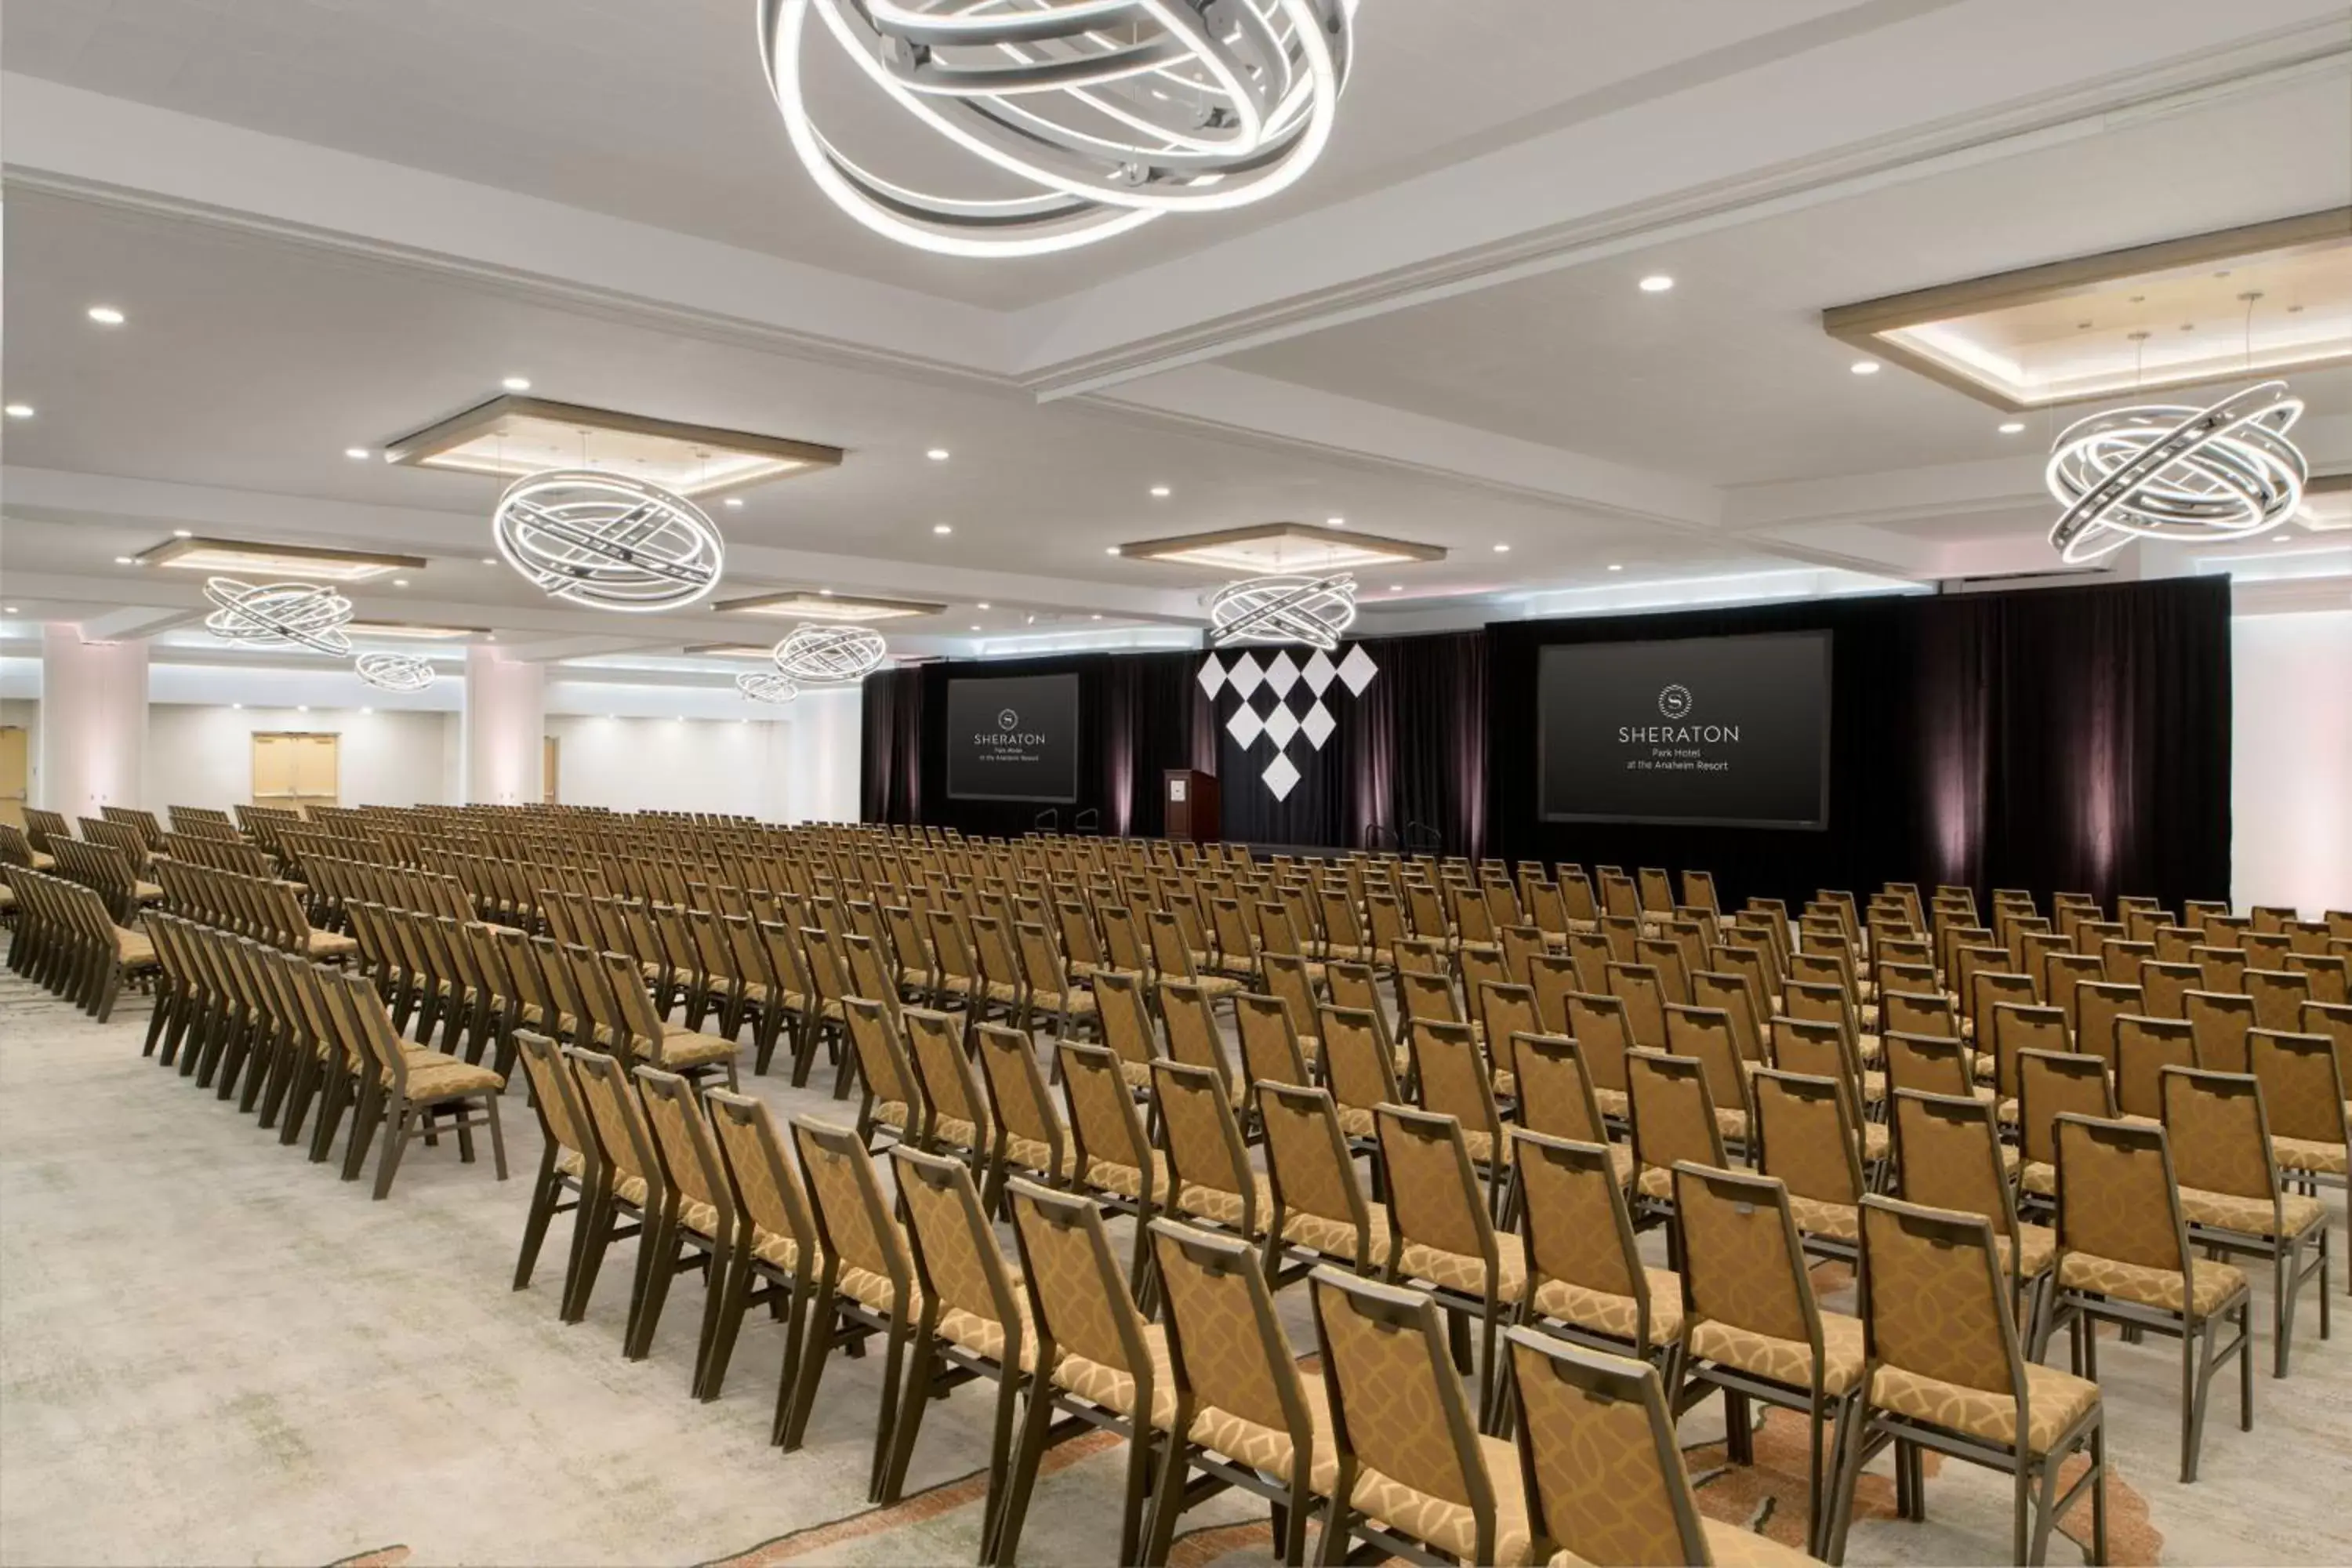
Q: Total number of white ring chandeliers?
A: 8